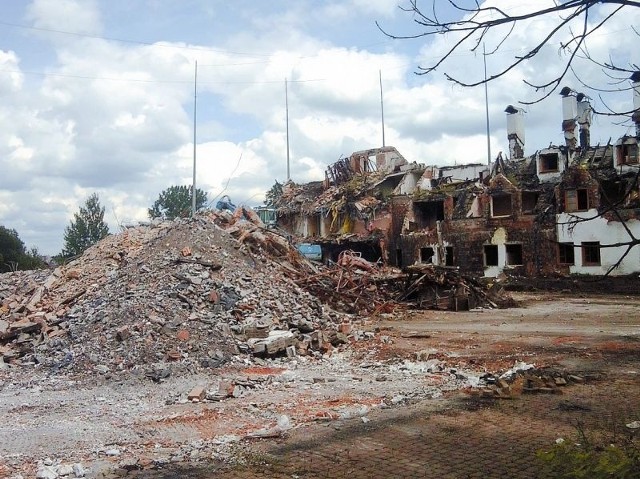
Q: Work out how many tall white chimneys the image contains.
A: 4